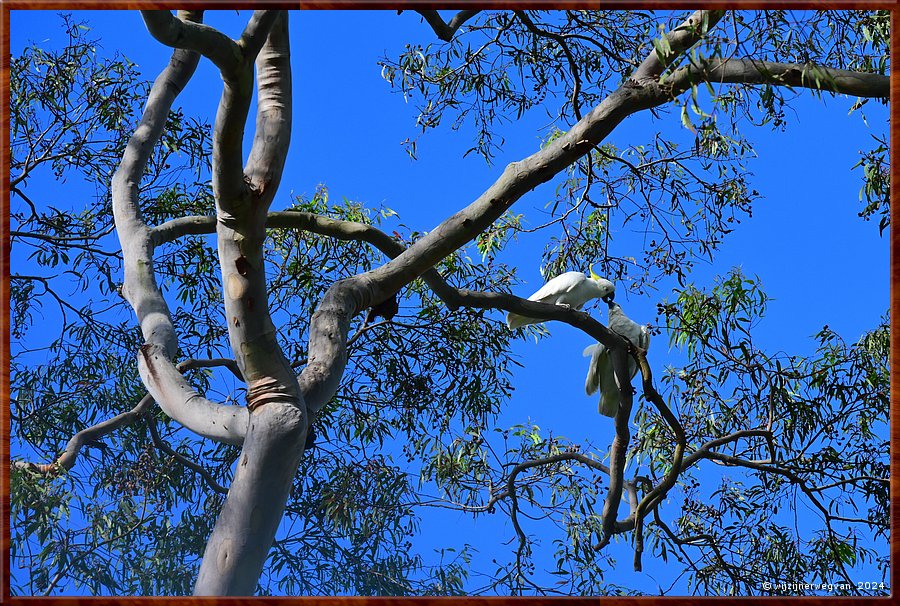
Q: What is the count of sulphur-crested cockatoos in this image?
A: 2